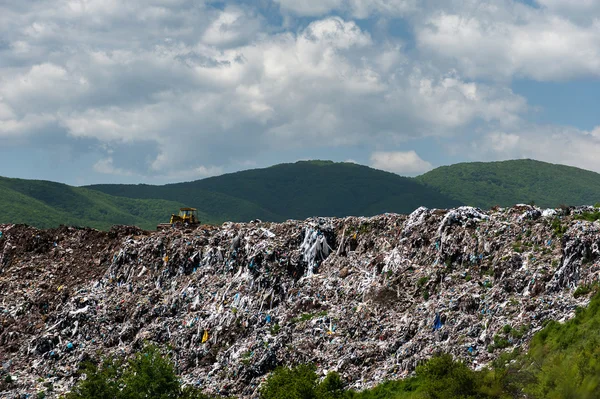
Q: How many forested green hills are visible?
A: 3